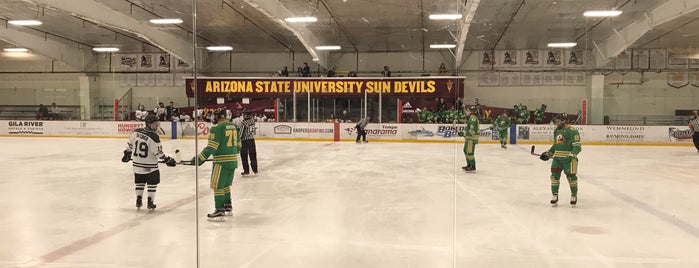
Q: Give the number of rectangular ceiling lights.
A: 11